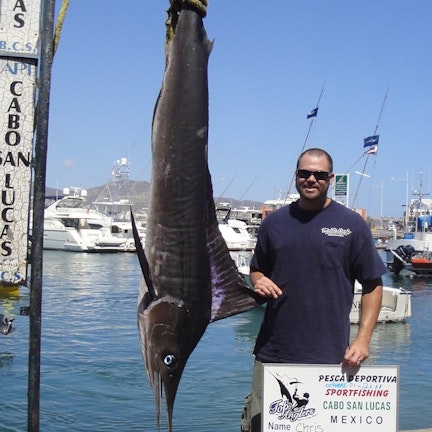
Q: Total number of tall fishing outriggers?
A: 2